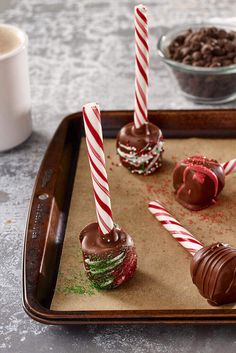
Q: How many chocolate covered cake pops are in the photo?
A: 4